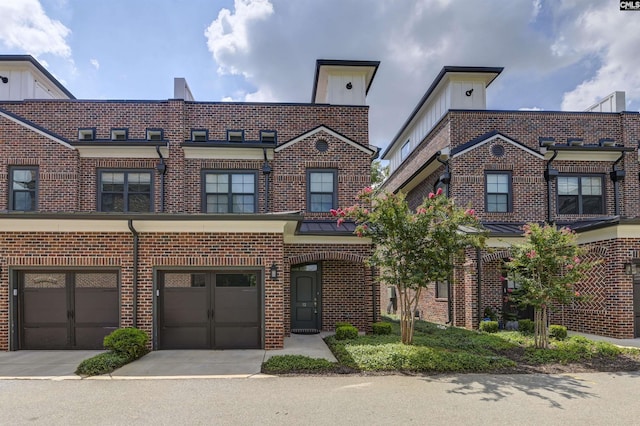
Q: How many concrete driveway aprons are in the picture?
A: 2